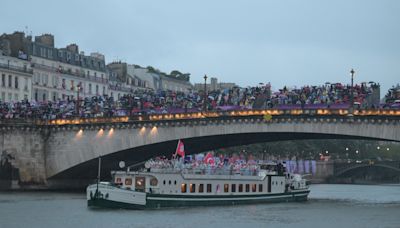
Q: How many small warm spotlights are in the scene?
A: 5